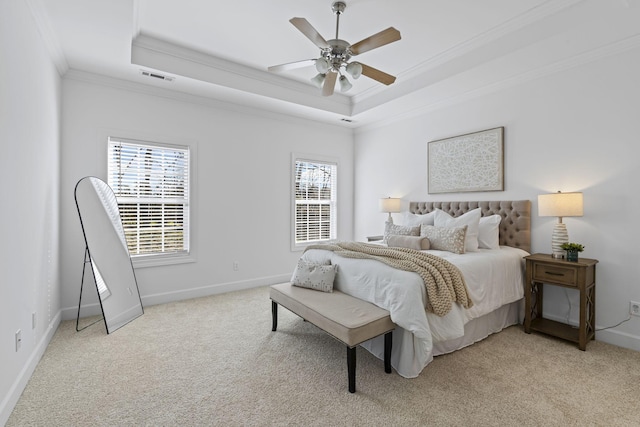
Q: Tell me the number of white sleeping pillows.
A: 3